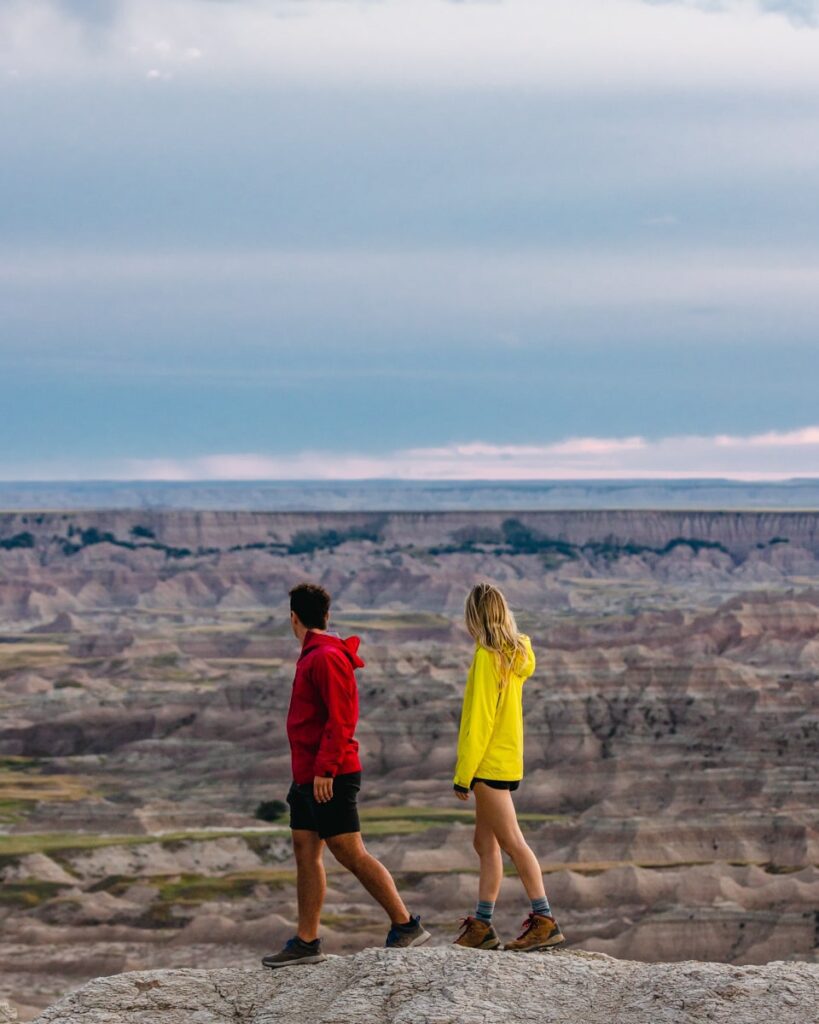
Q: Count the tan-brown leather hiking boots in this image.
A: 2